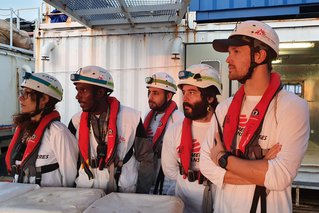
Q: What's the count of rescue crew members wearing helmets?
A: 5